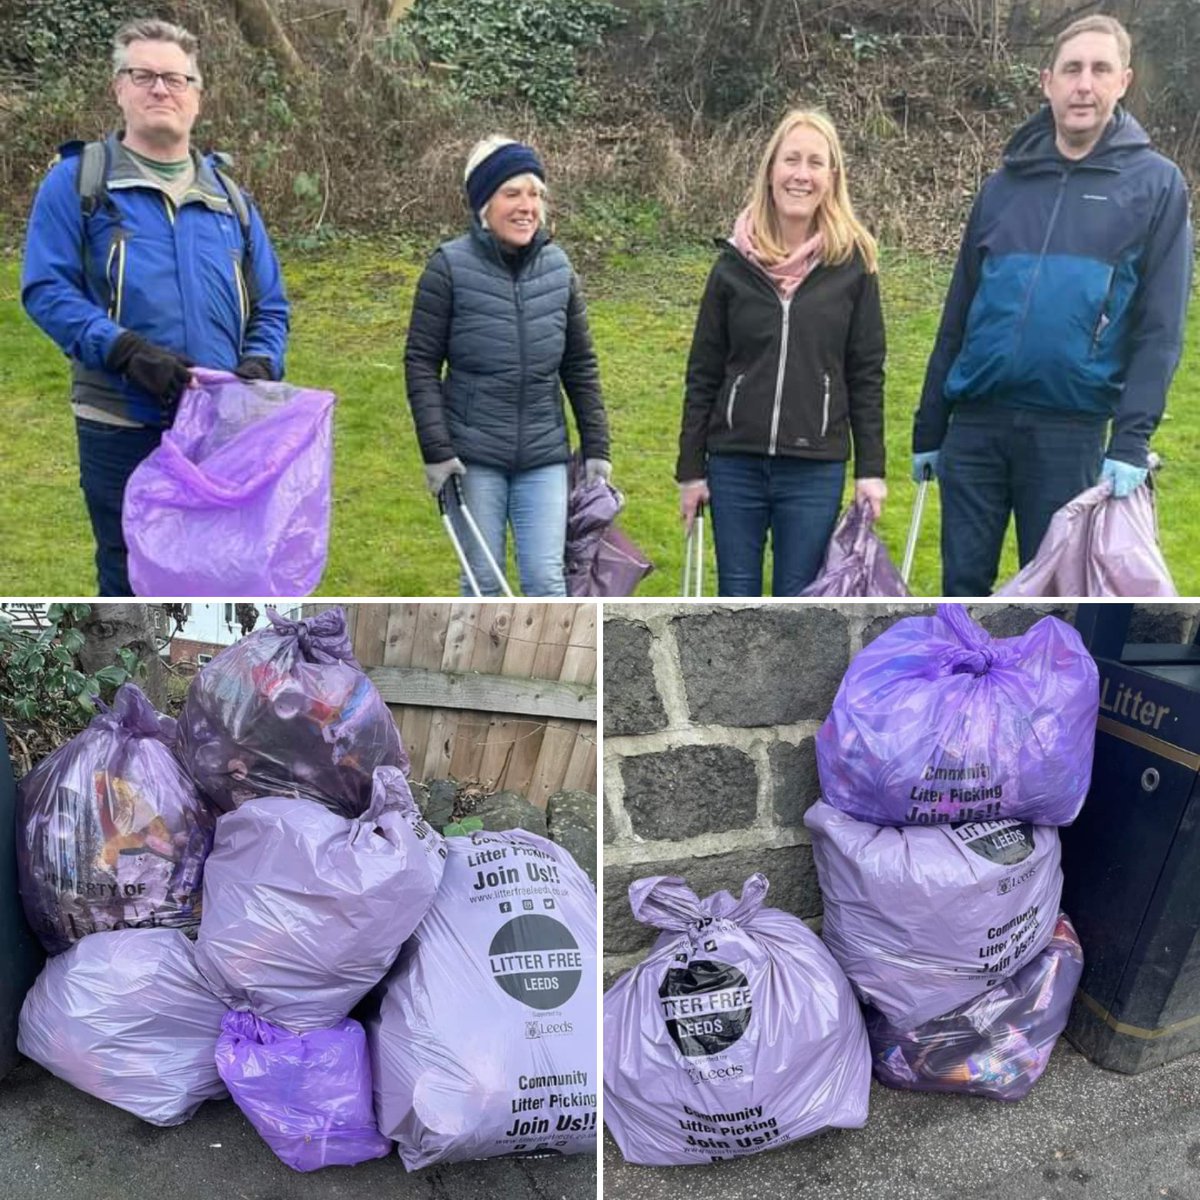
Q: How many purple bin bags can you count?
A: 14